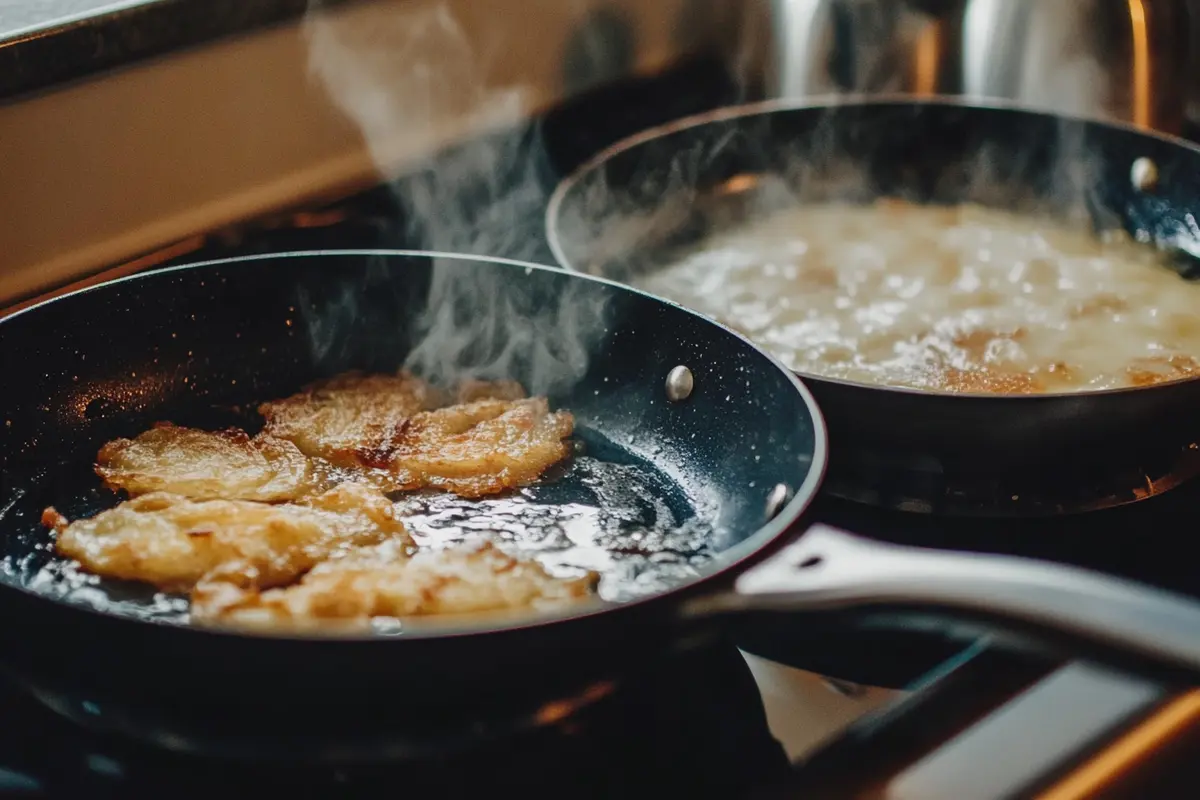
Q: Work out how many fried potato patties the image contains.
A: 5